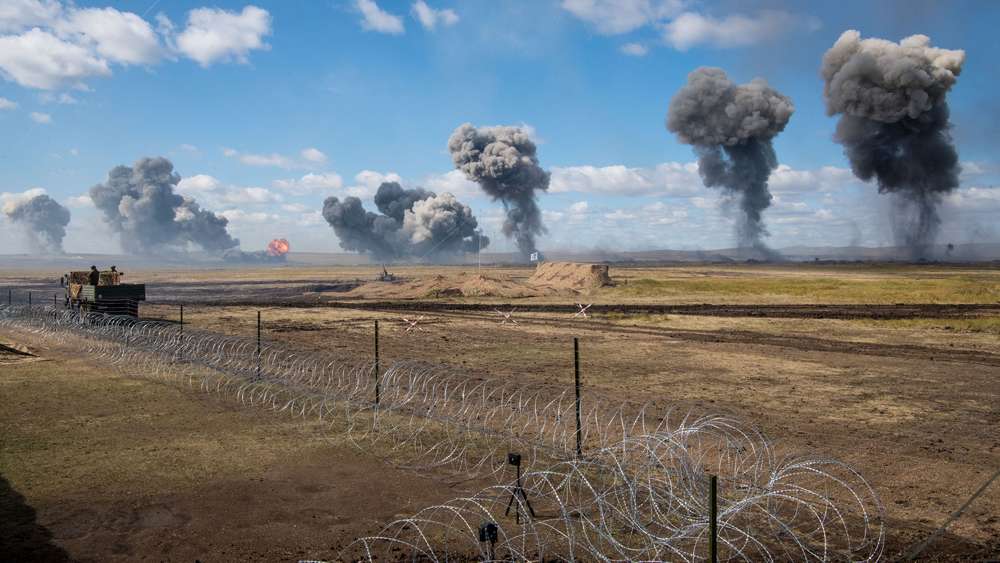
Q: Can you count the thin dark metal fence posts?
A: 8